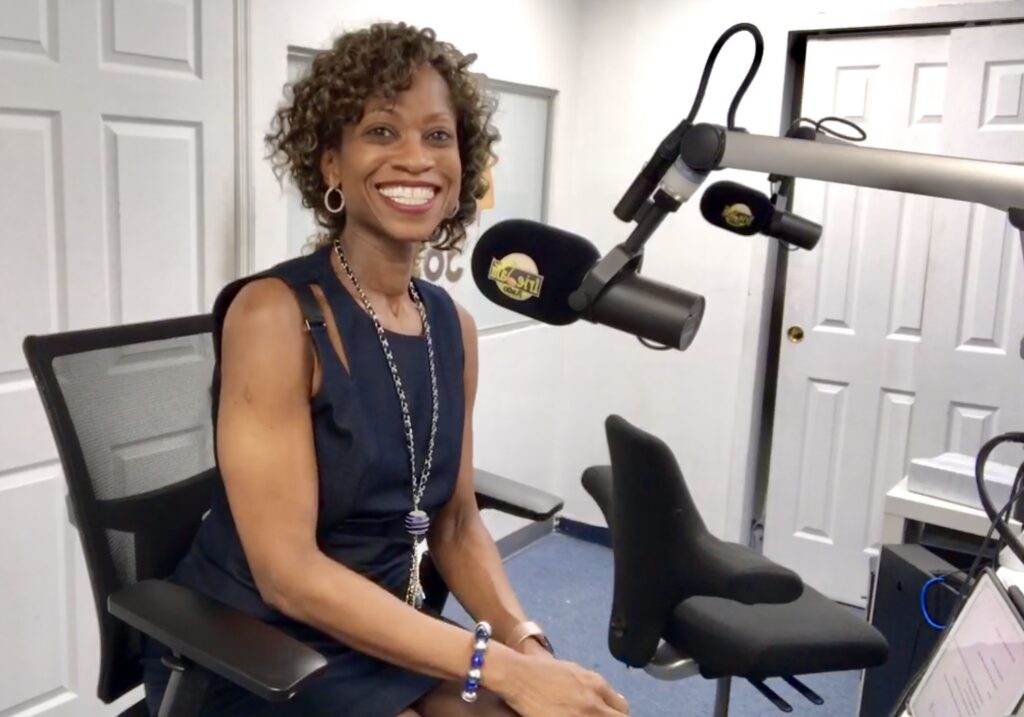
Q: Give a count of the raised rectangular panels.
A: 15